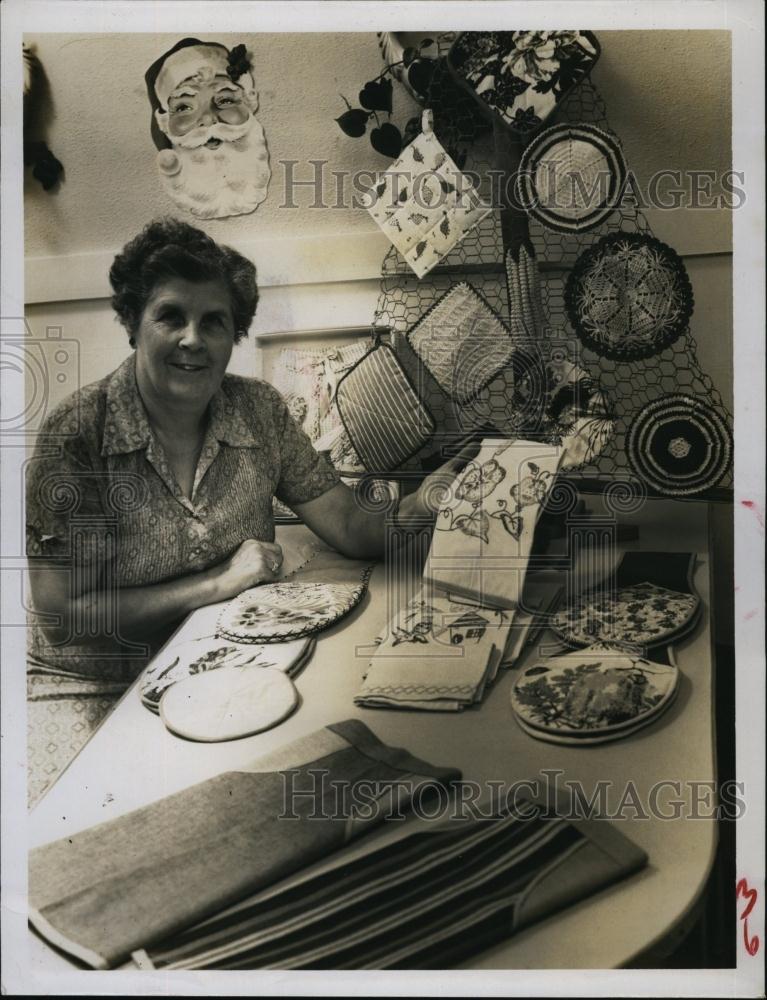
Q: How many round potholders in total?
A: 3